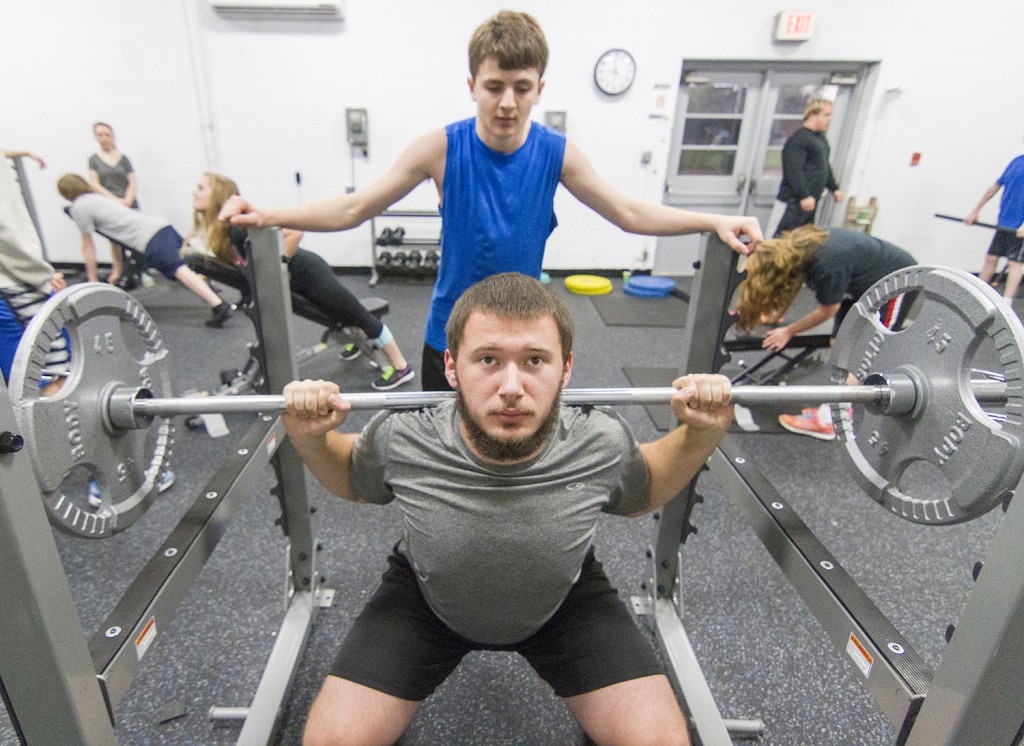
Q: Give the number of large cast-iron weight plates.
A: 2